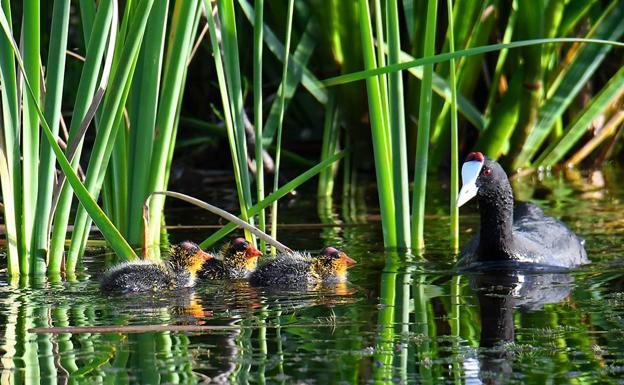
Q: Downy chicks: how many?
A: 3